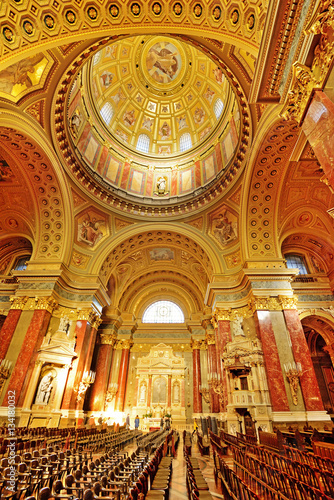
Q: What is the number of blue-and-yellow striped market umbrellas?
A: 0